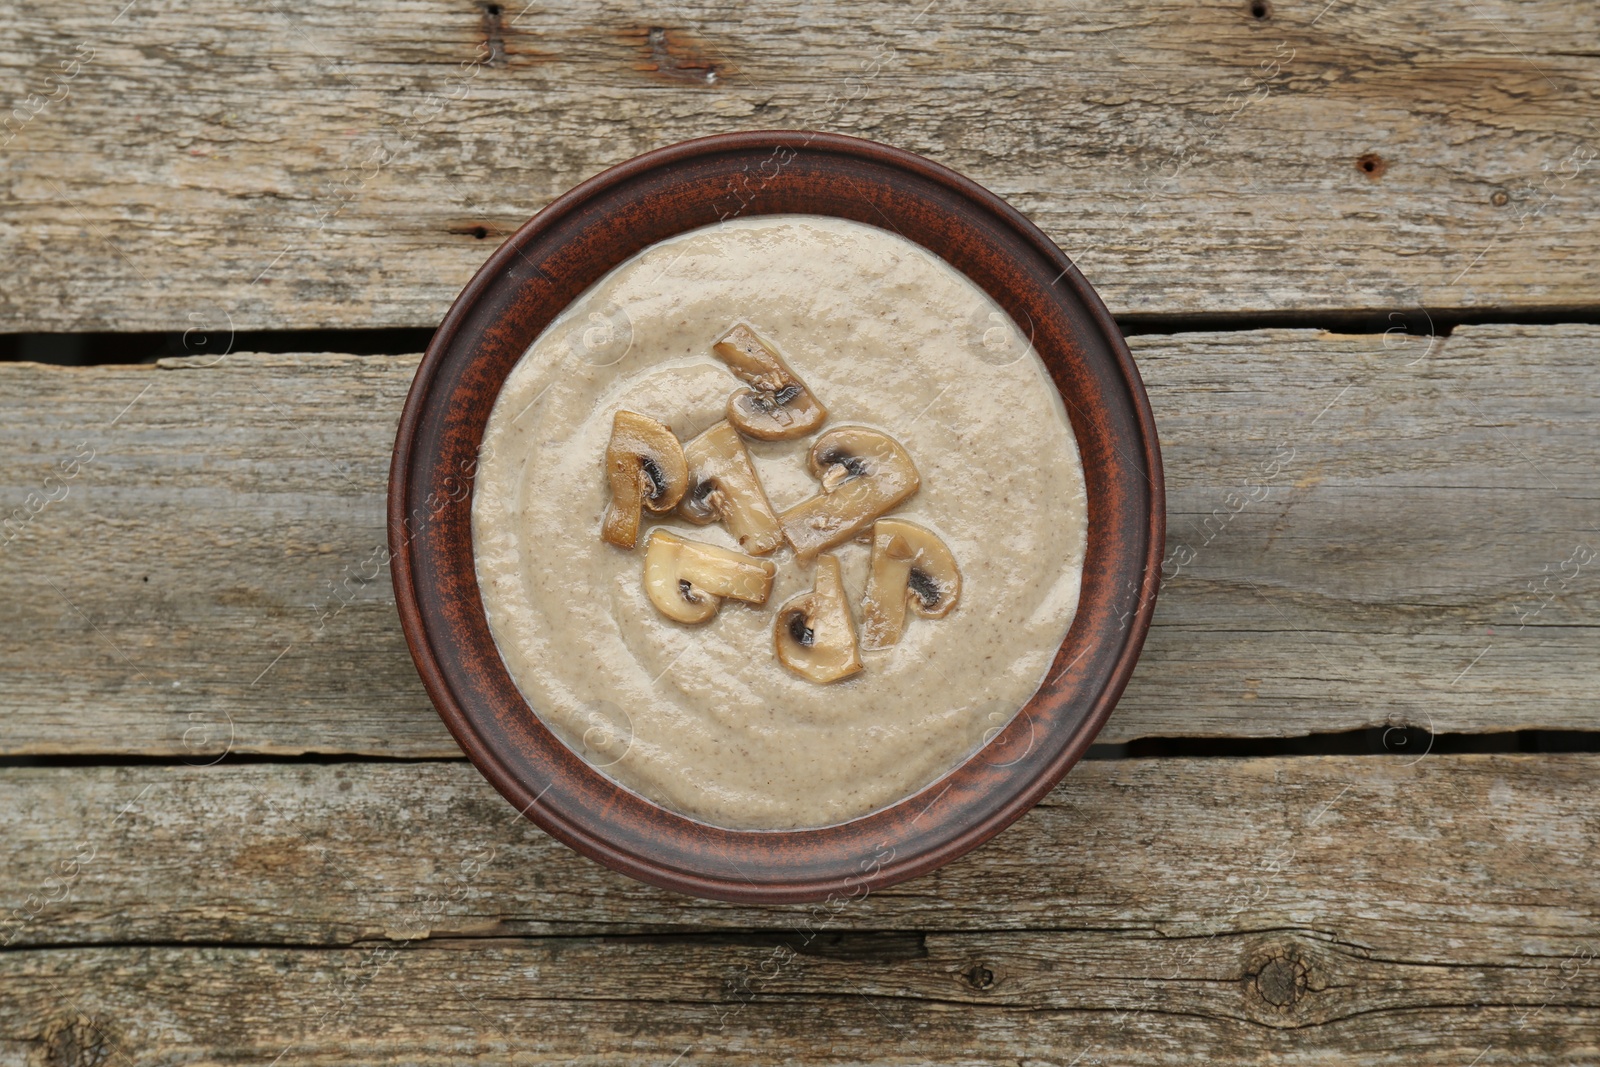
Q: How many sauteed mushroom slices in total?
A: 7